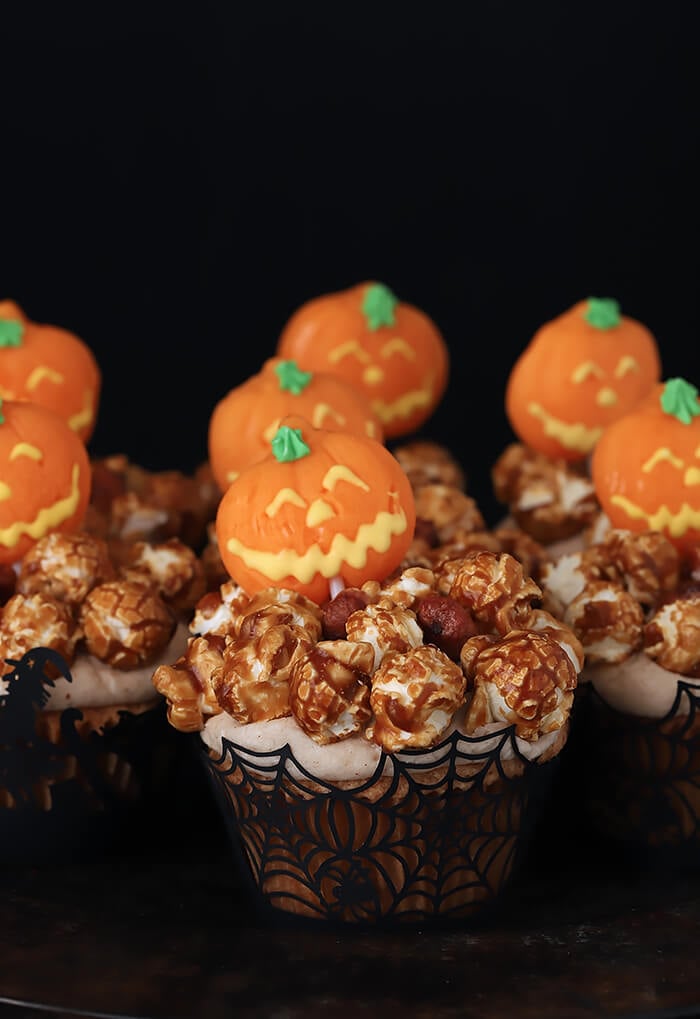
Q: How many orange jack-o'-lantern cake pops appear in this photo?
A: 7